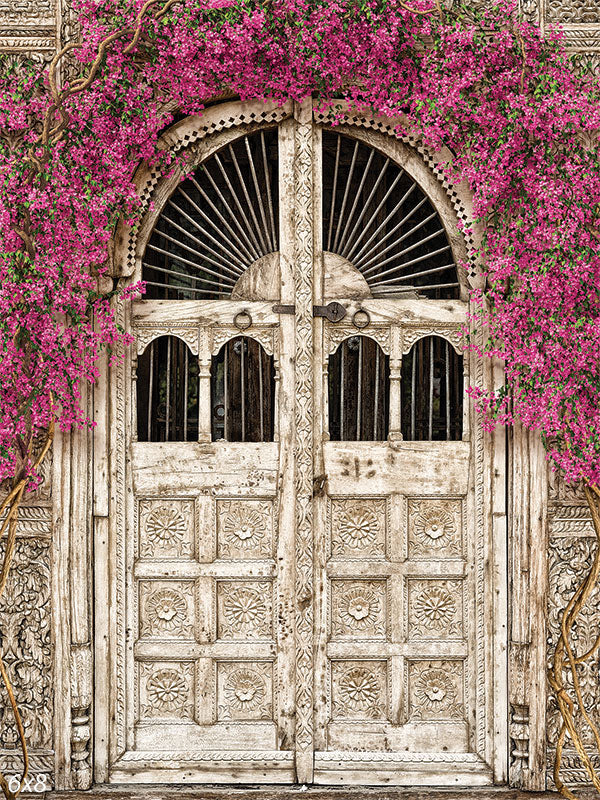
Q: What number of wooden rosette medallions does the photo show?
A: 12